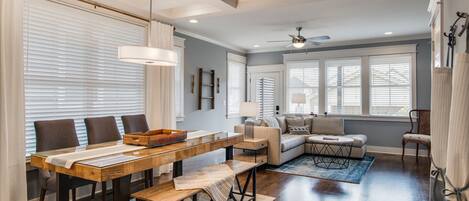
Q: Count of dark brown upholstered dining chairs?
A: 3